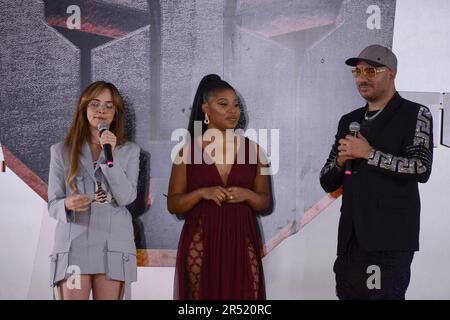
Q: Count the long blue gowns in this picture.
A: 0